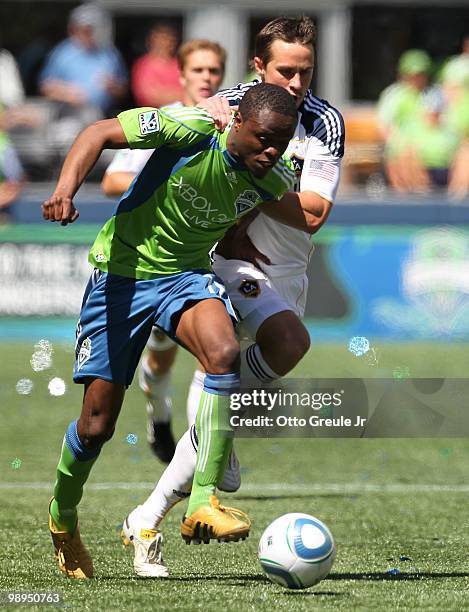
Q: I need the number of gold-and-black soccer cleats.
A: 2